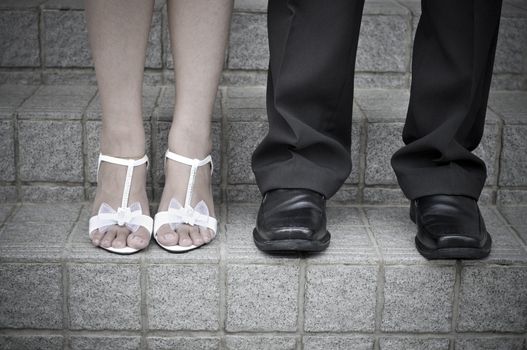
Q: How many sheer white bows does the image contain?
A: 2